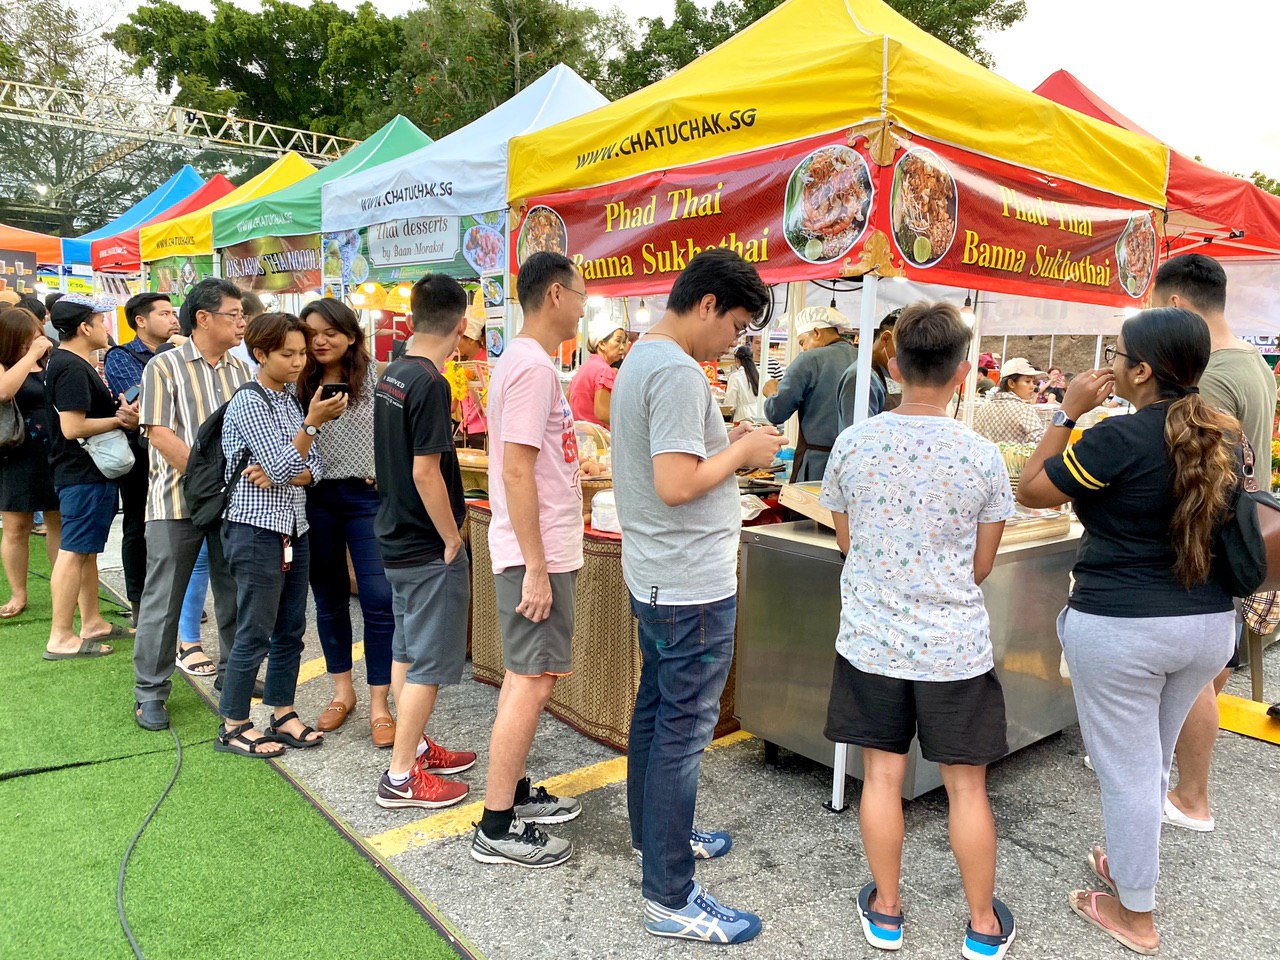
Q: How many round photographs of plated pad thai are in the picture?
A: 4